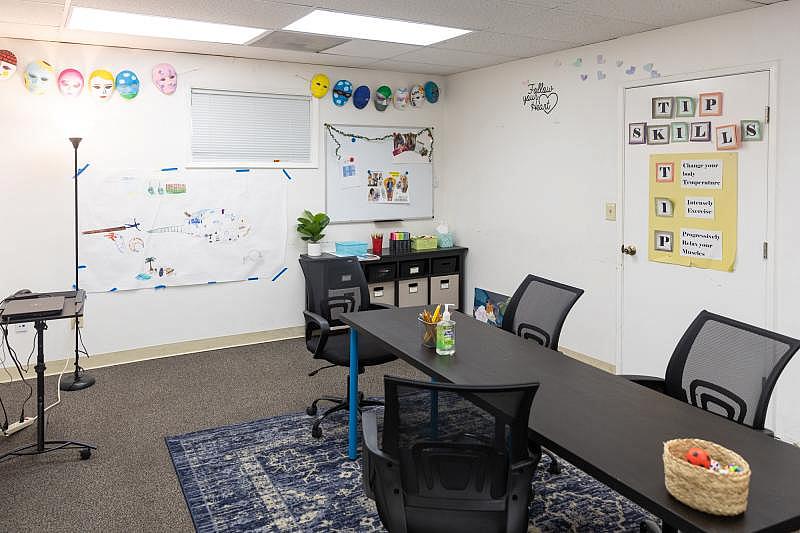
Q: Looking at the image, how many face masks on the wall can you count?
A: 13